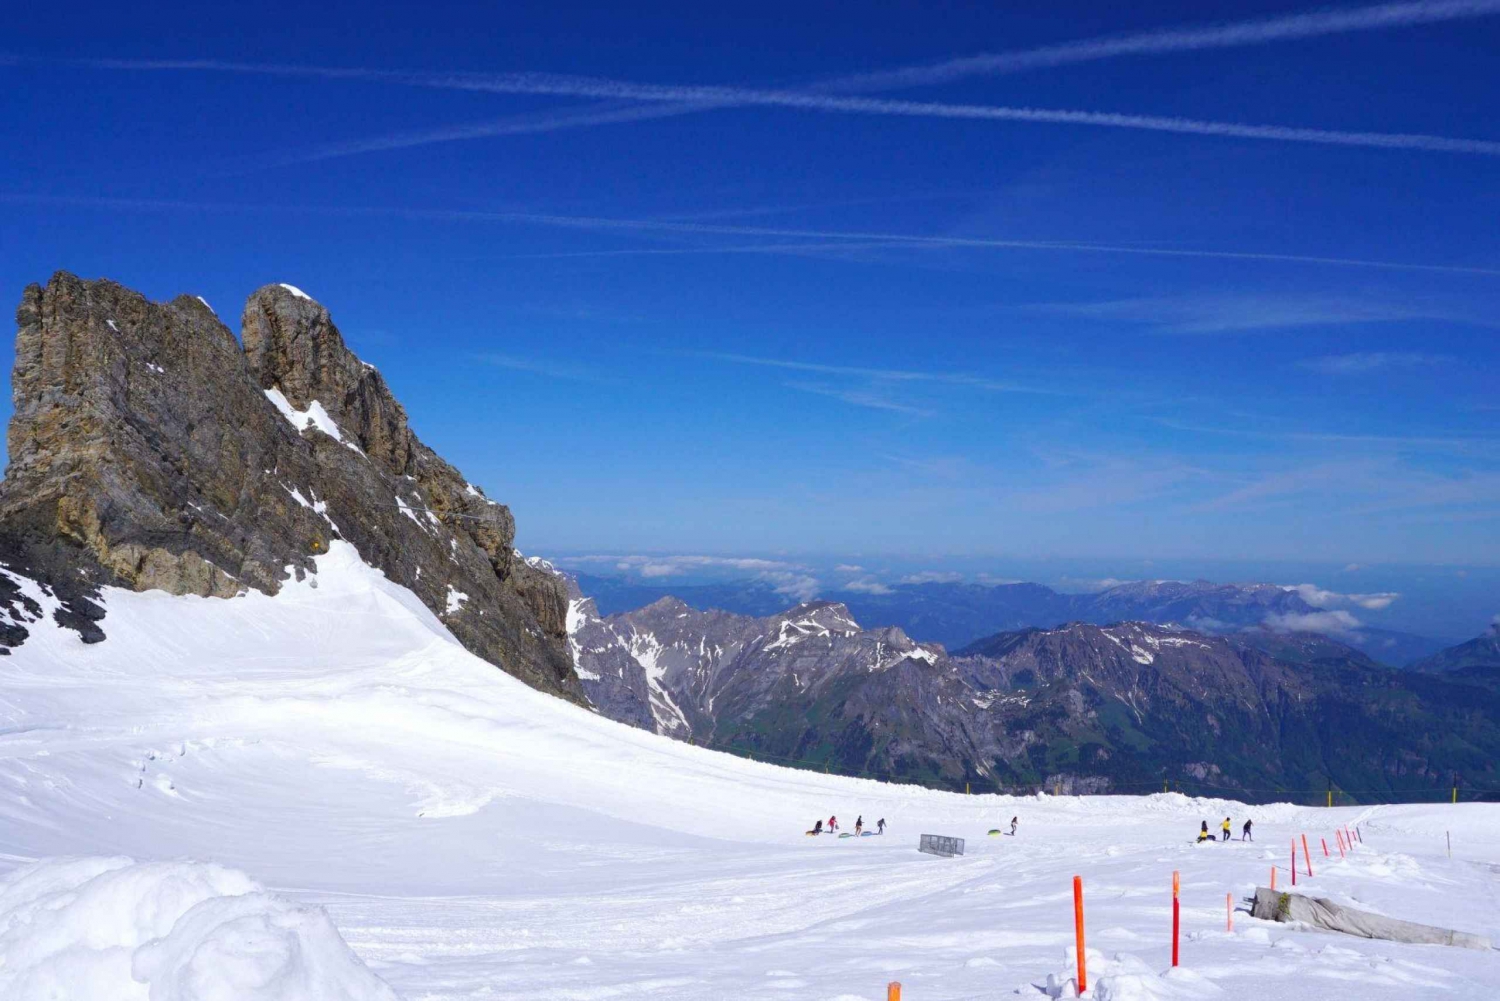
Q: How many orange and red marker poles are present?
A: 12